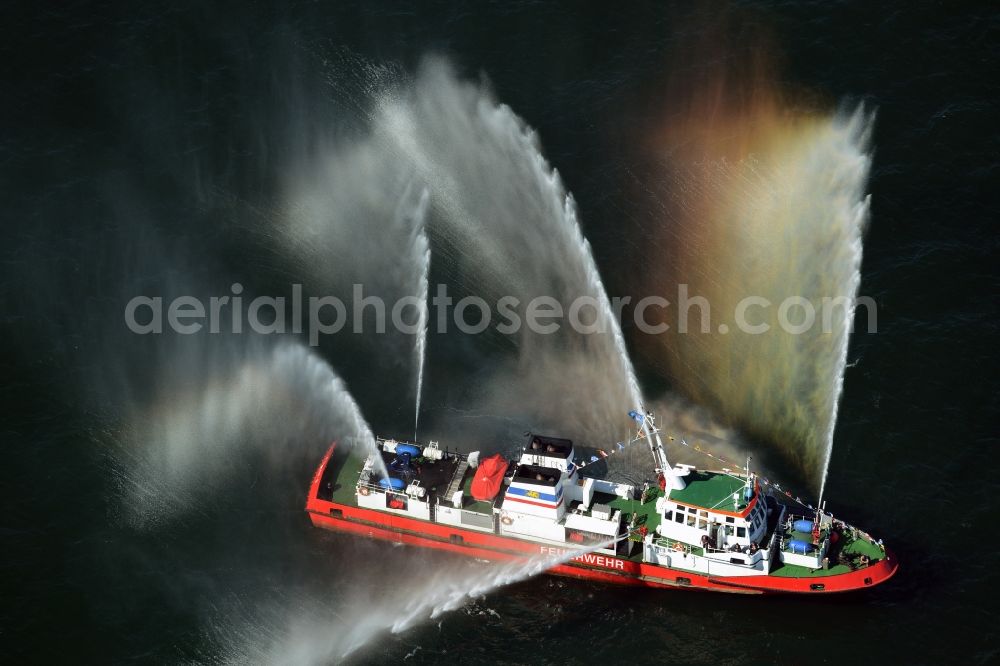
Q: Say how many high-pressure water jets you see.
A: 5